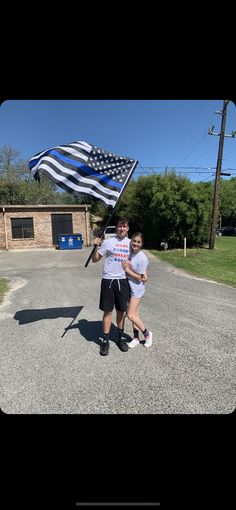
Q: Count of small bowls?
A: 0